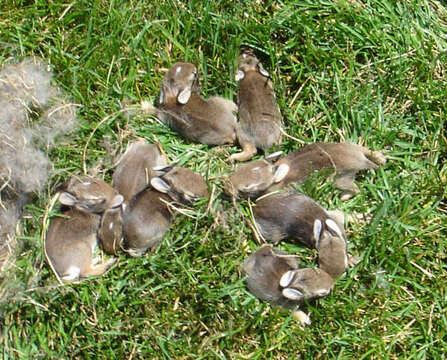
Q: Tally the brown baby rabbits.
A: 8